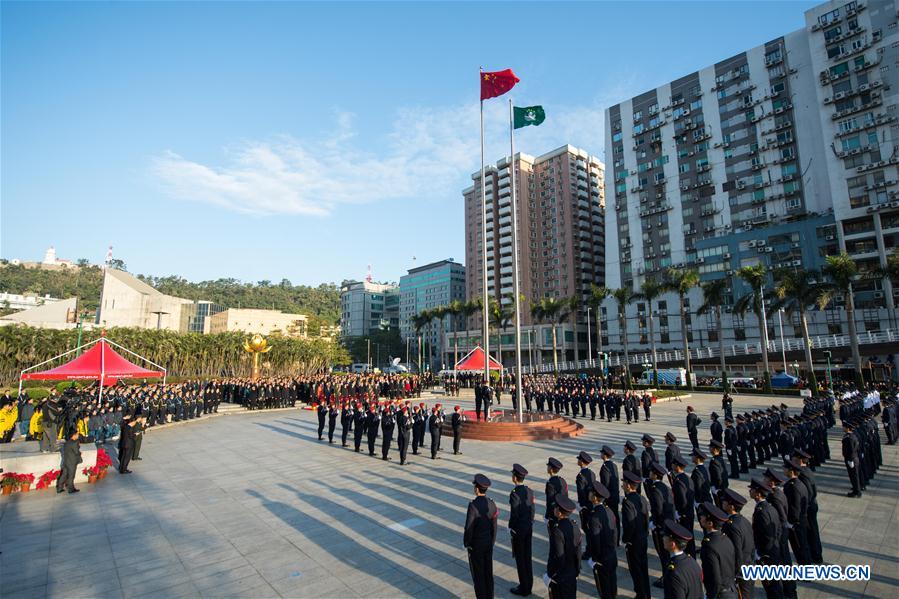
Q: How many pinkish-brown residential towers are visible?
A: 1